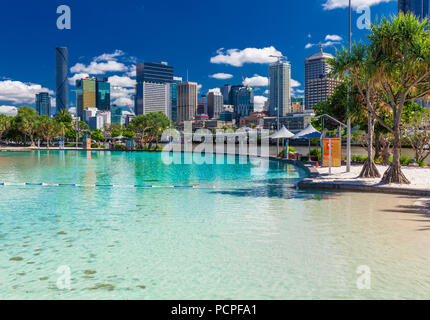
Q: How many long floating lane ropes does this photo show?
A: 1